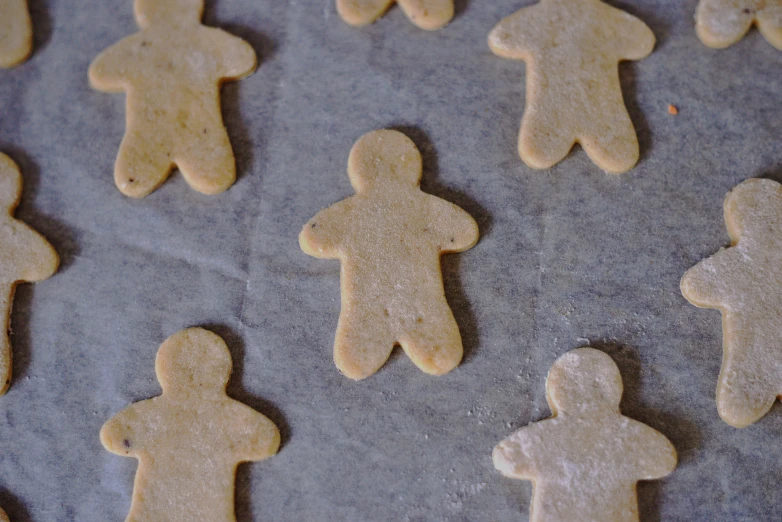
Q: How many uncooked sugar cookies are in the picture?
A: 11